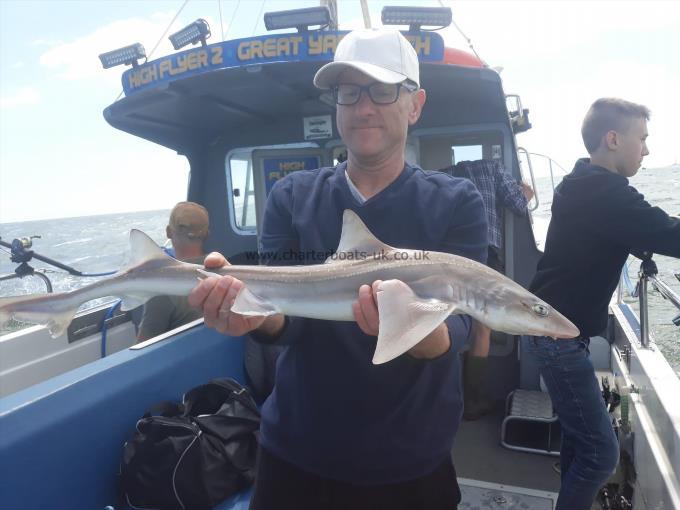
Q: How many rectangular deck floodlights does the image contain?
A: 4